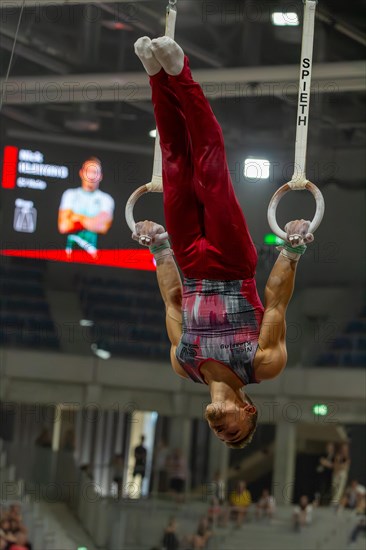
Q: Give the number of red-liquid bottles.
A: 0